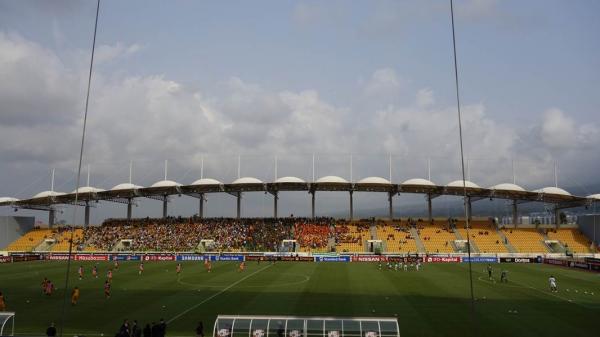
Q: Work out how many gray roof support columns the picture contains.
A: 14